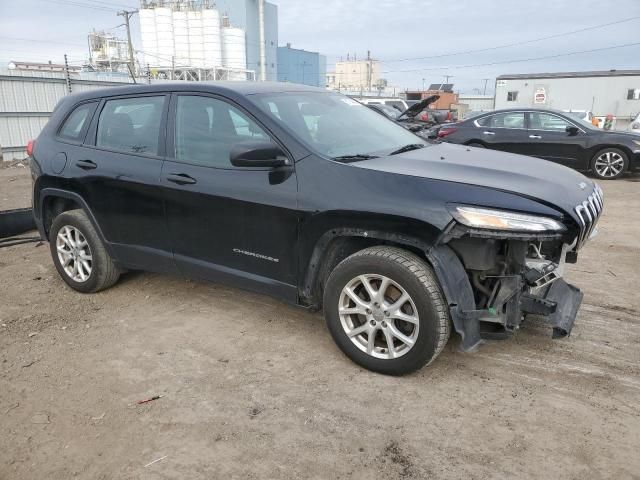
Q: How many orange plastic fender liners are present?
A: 0